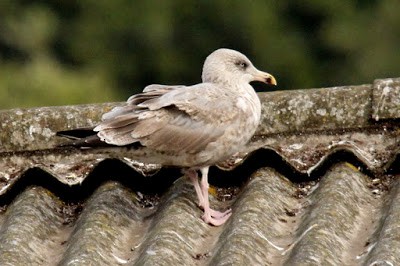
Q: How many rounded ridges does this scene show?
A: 6